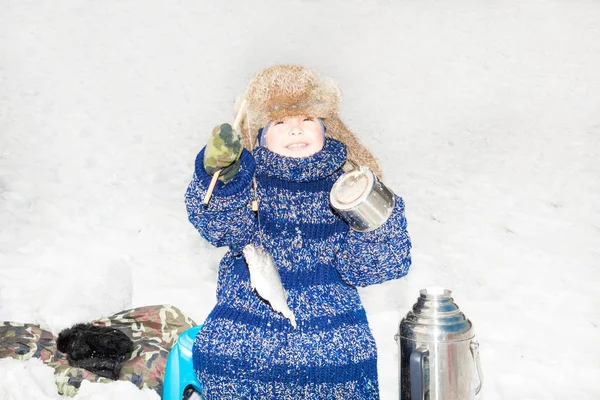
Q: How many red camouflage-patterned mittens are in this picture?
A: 0